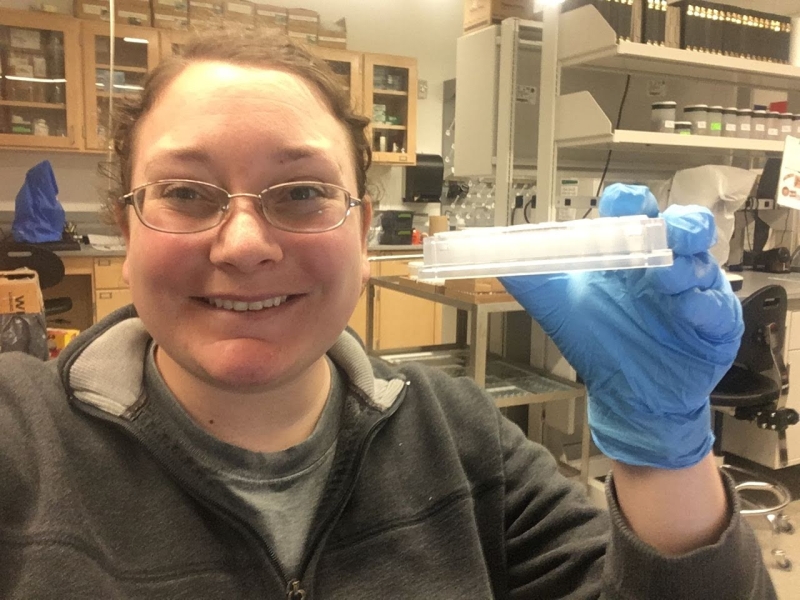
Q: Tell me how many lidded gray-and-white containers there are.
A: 10